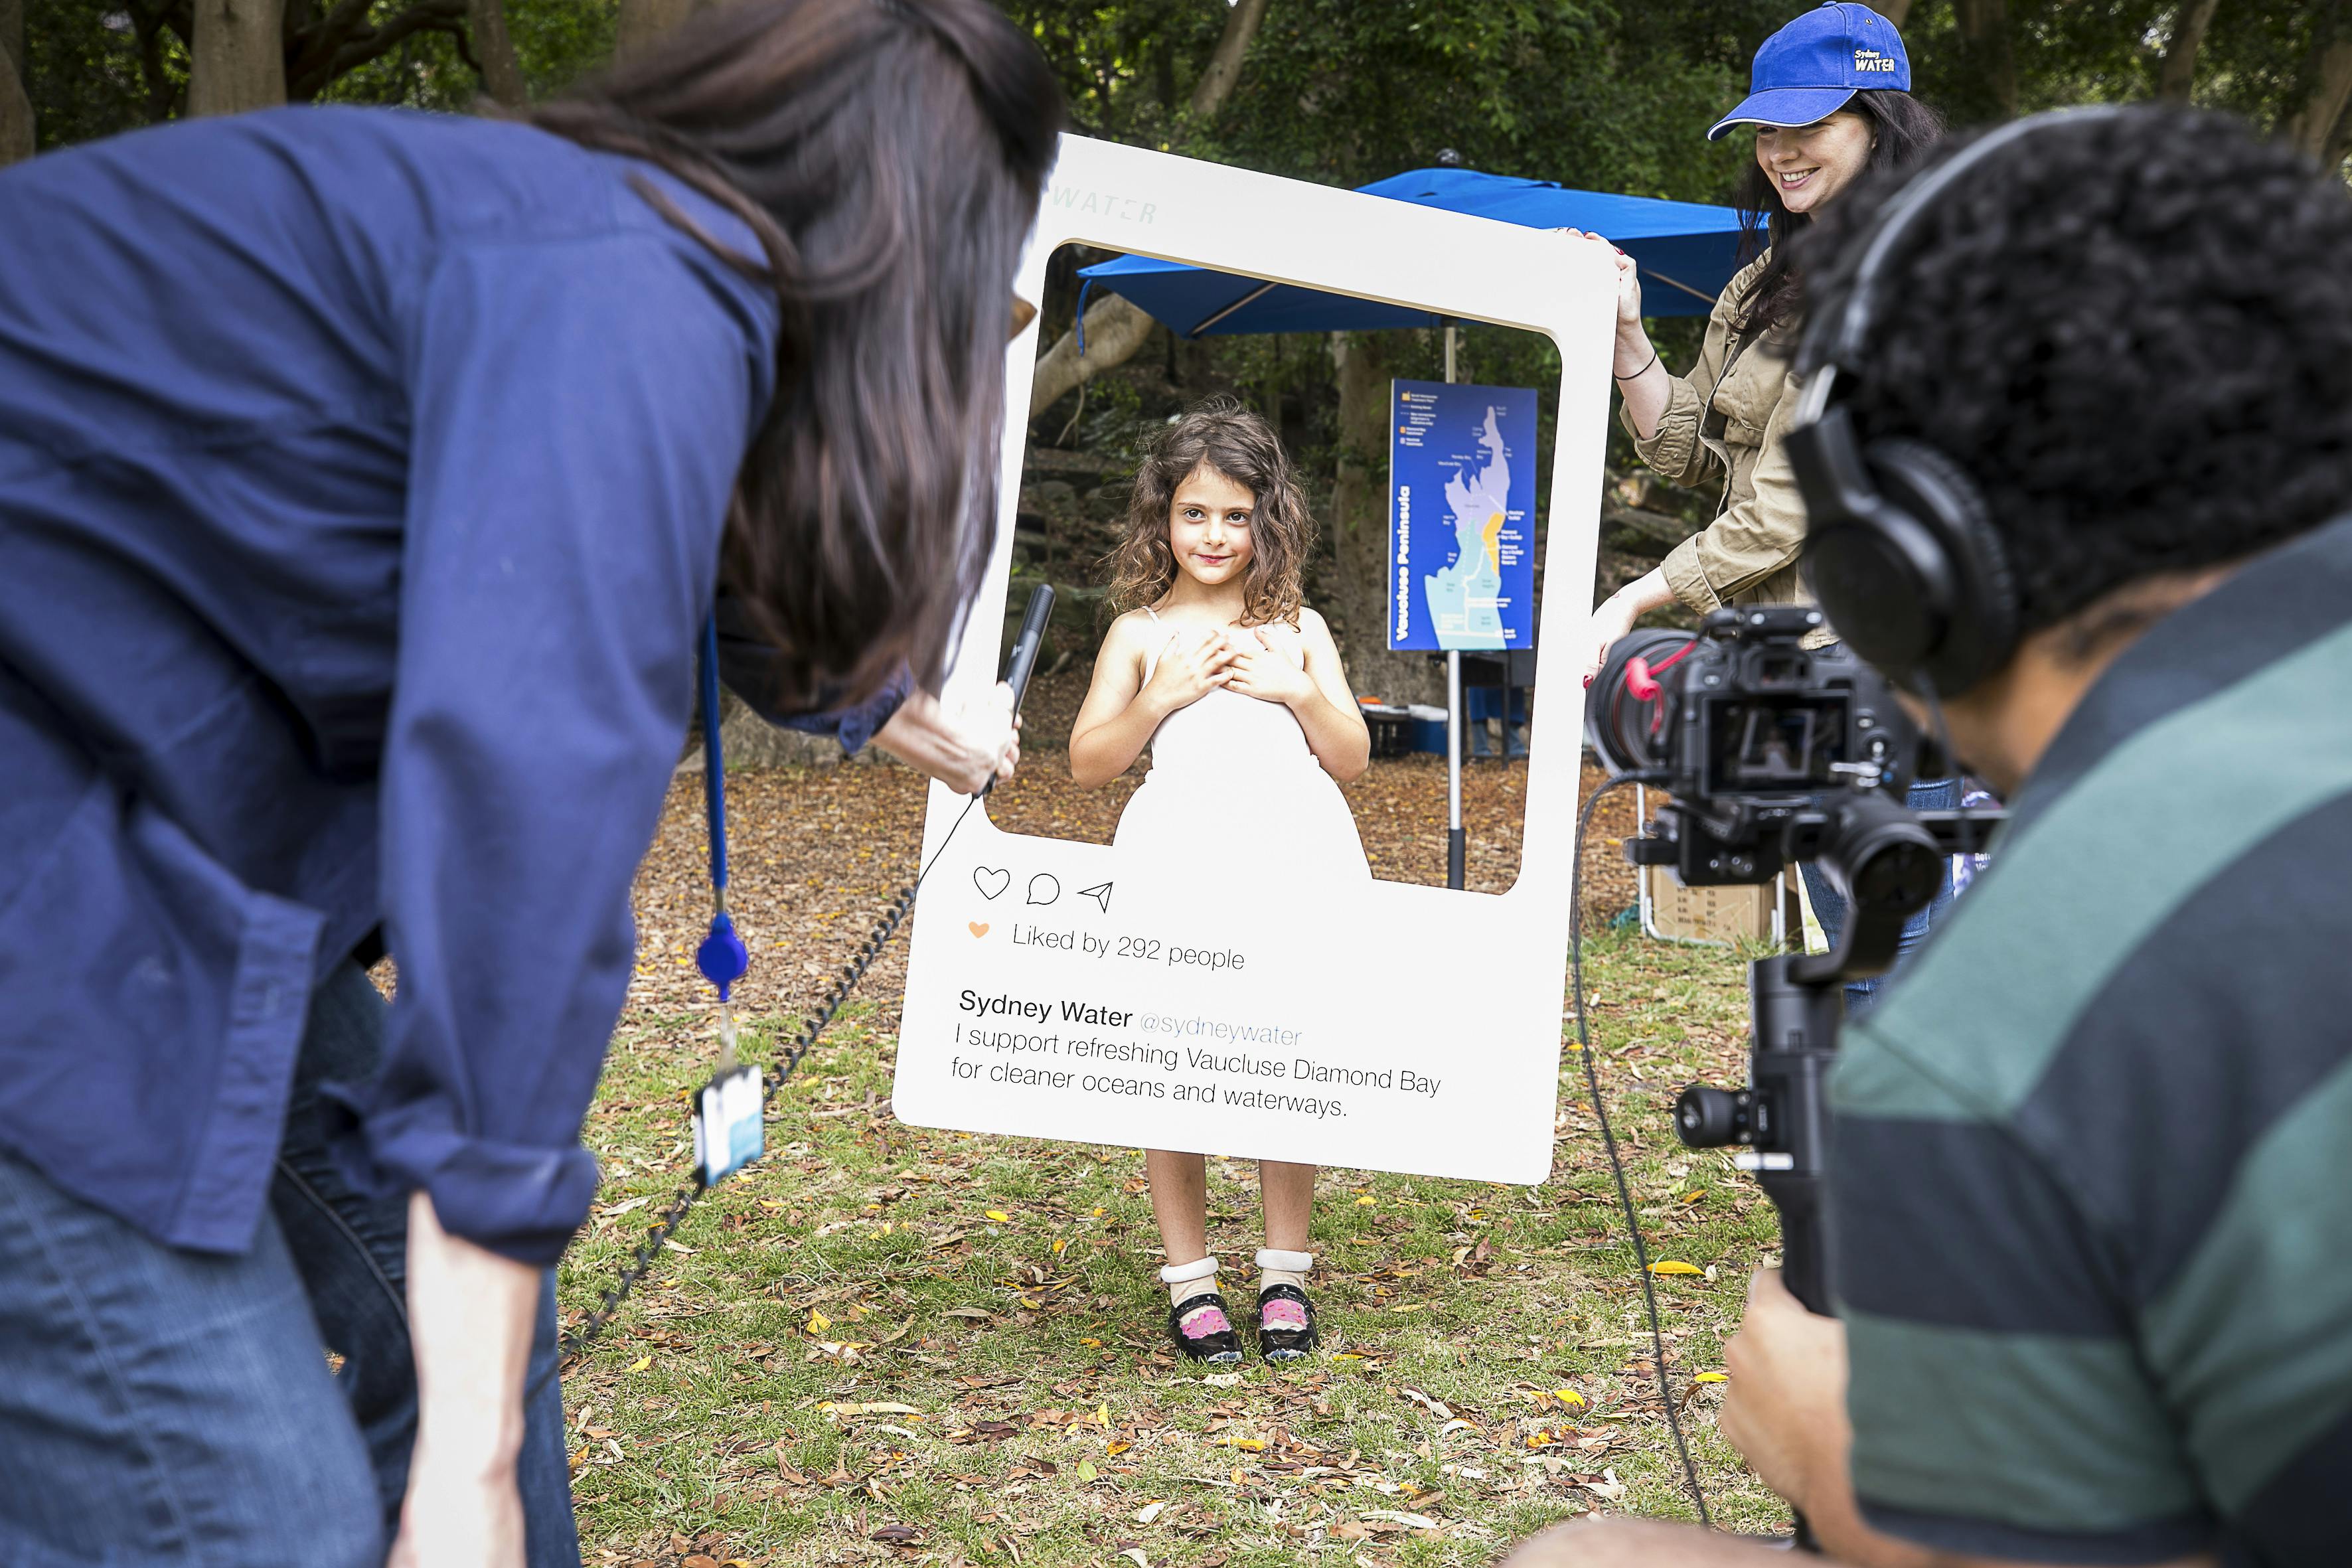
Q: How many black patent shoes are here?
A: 2